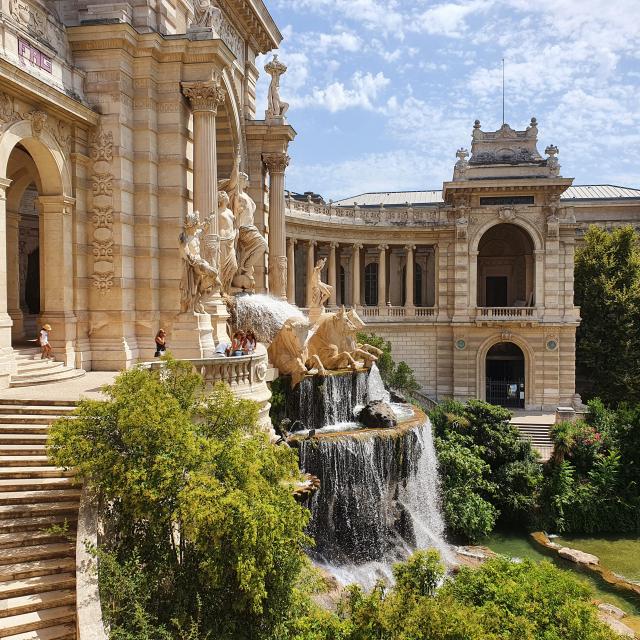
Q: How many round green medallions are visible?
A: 2